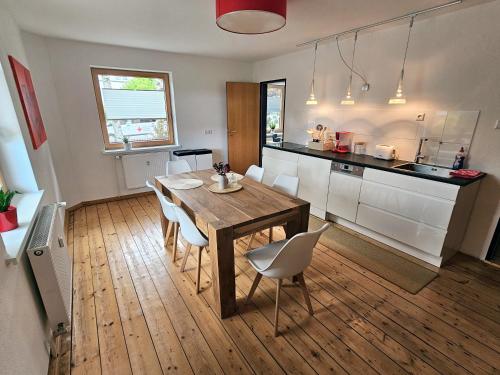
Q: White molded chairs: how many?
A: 6